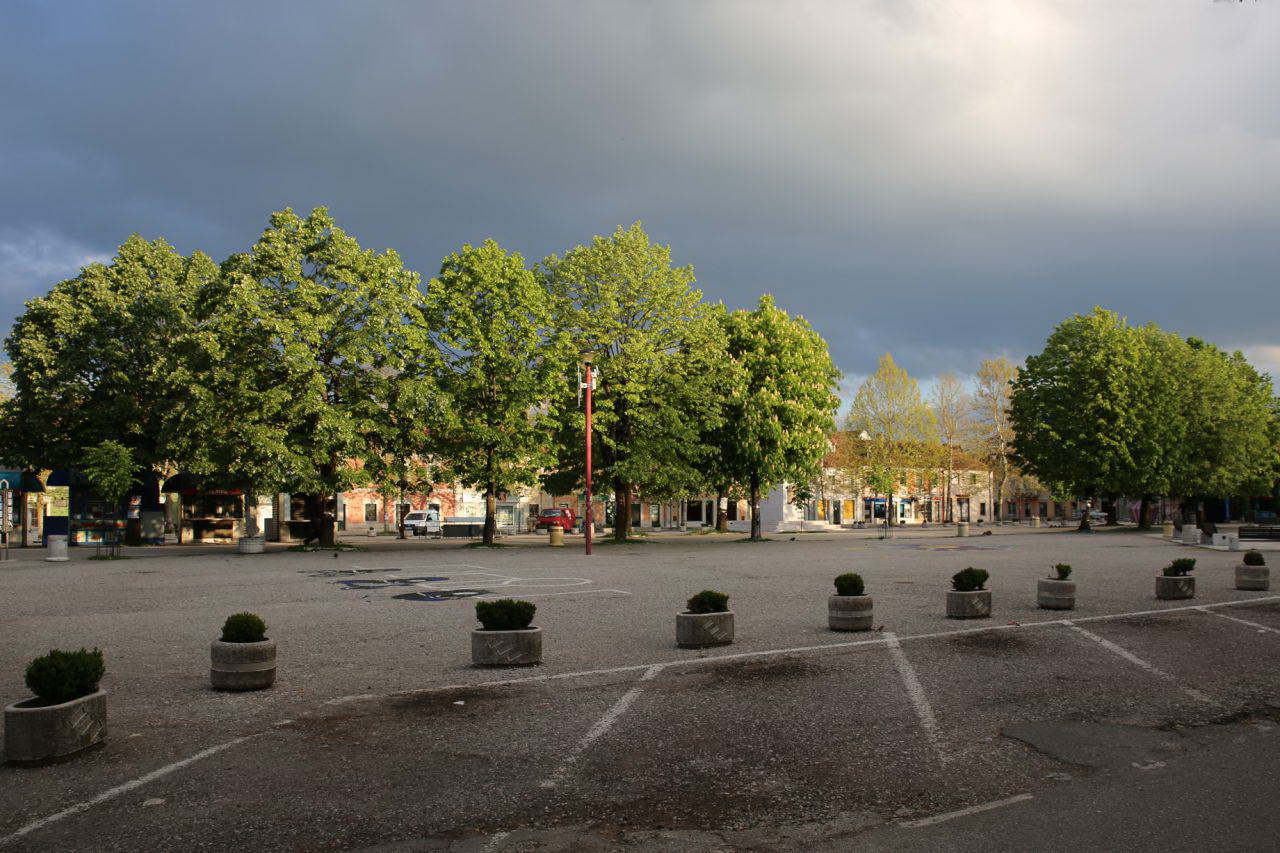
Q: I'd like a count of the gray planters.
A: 9